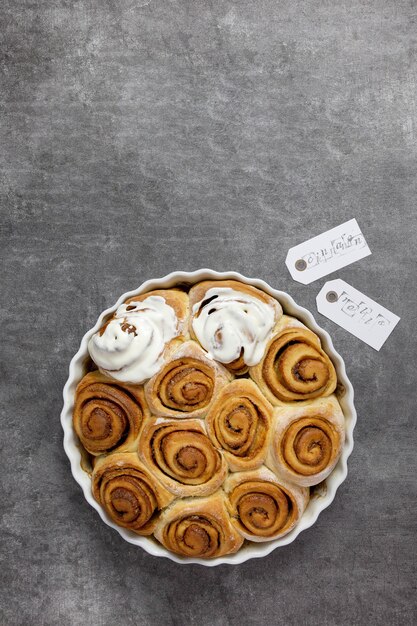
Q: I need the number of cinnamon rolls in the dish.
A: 11